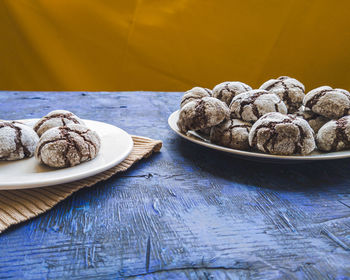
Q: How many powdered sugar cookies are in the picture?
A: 13